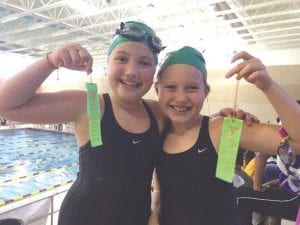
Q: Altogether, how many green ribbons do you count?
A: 2